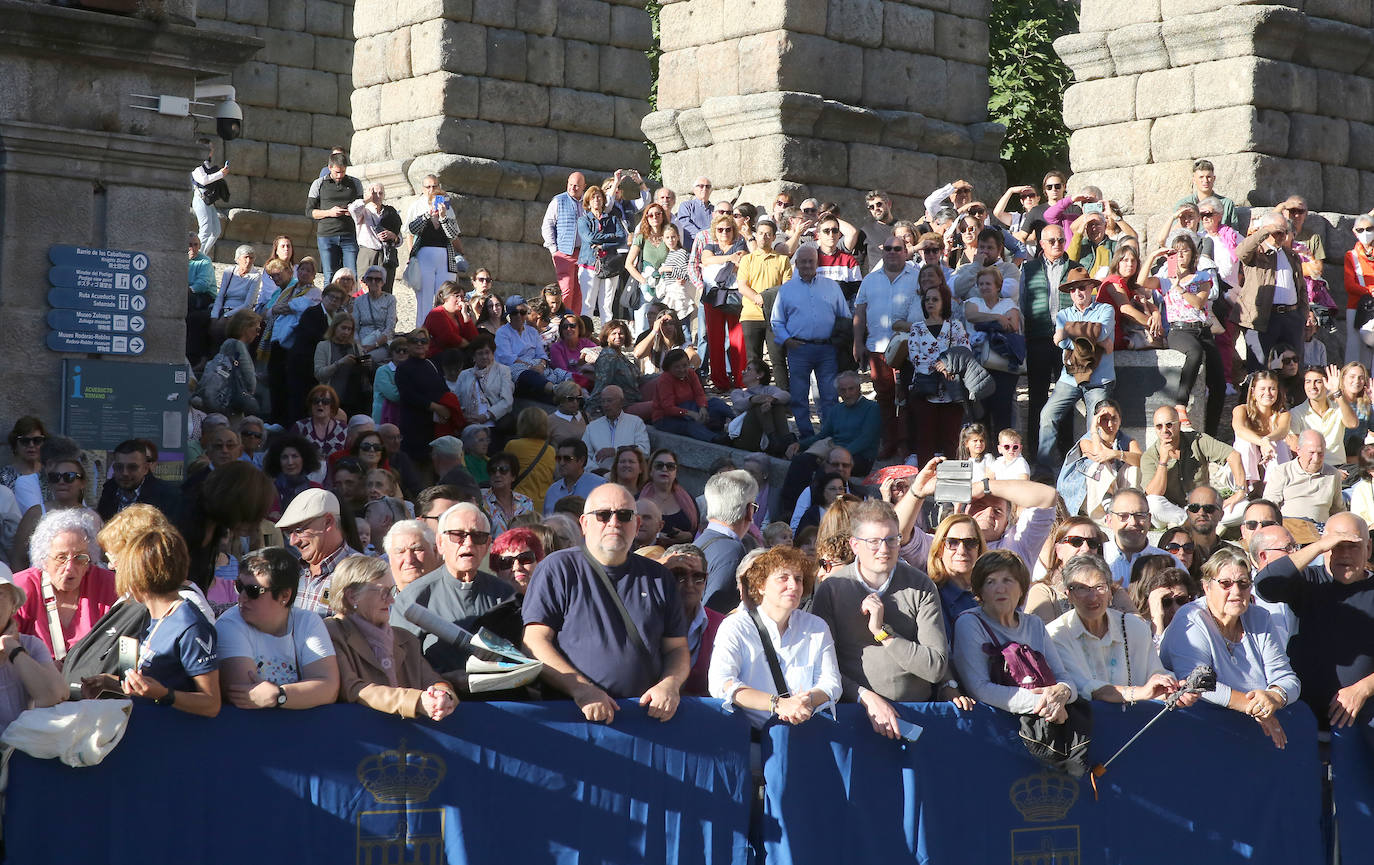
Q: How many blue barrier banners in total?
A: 3